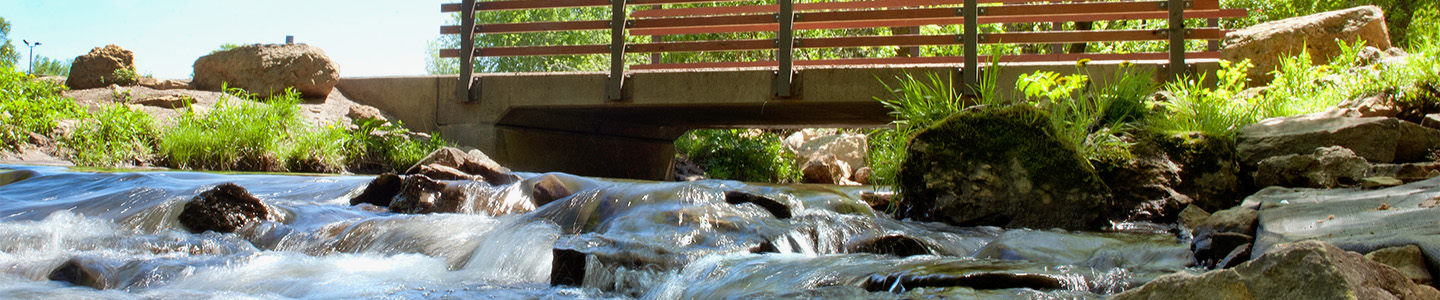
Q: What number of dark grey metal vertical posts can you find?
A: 5